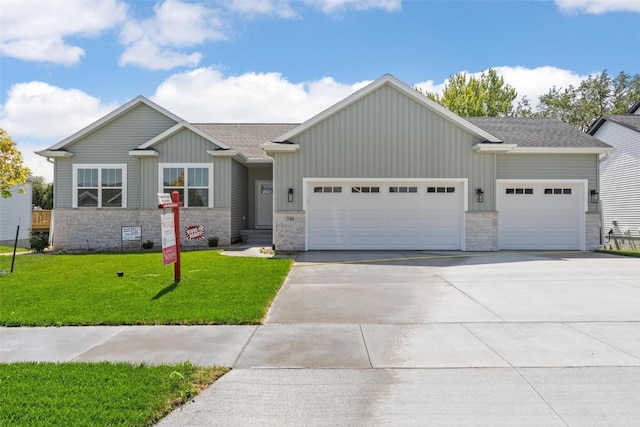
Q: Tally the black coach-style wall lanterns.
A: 3